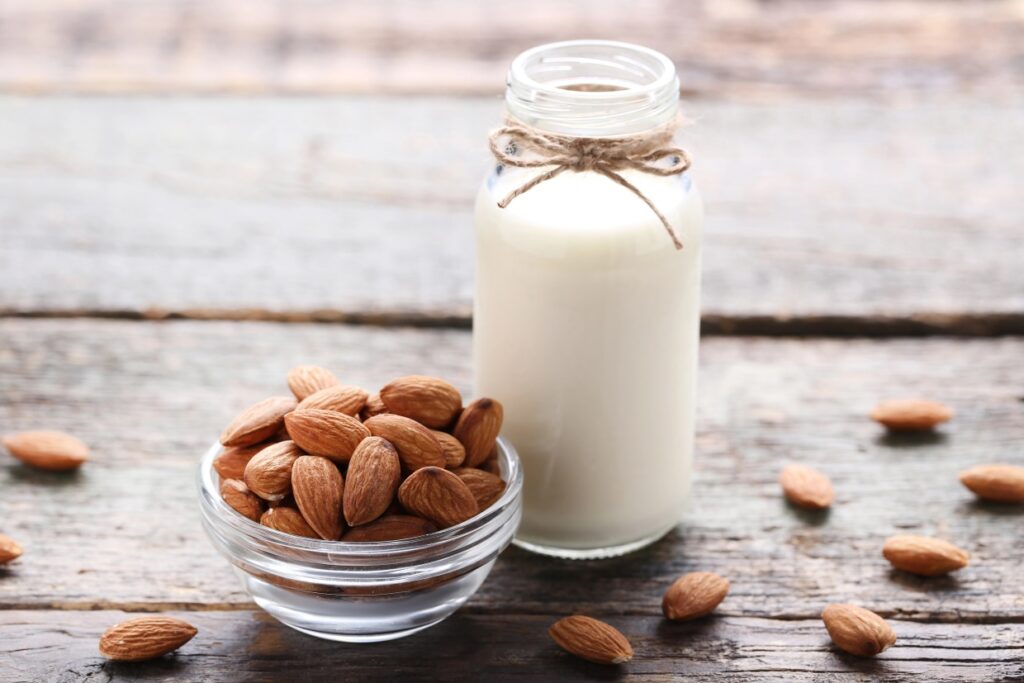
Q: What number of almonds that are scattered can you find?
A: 10